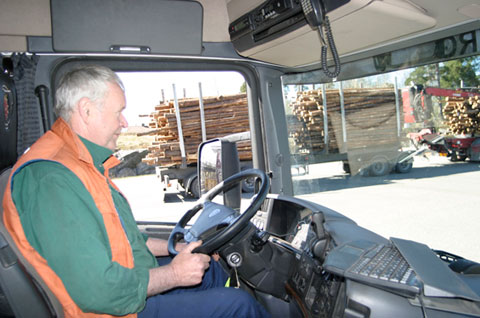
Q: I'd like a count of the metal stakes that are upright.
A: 5